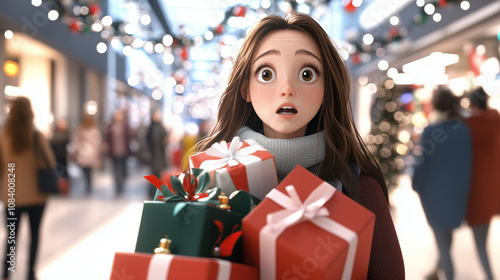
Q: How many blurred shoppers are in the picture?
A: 7